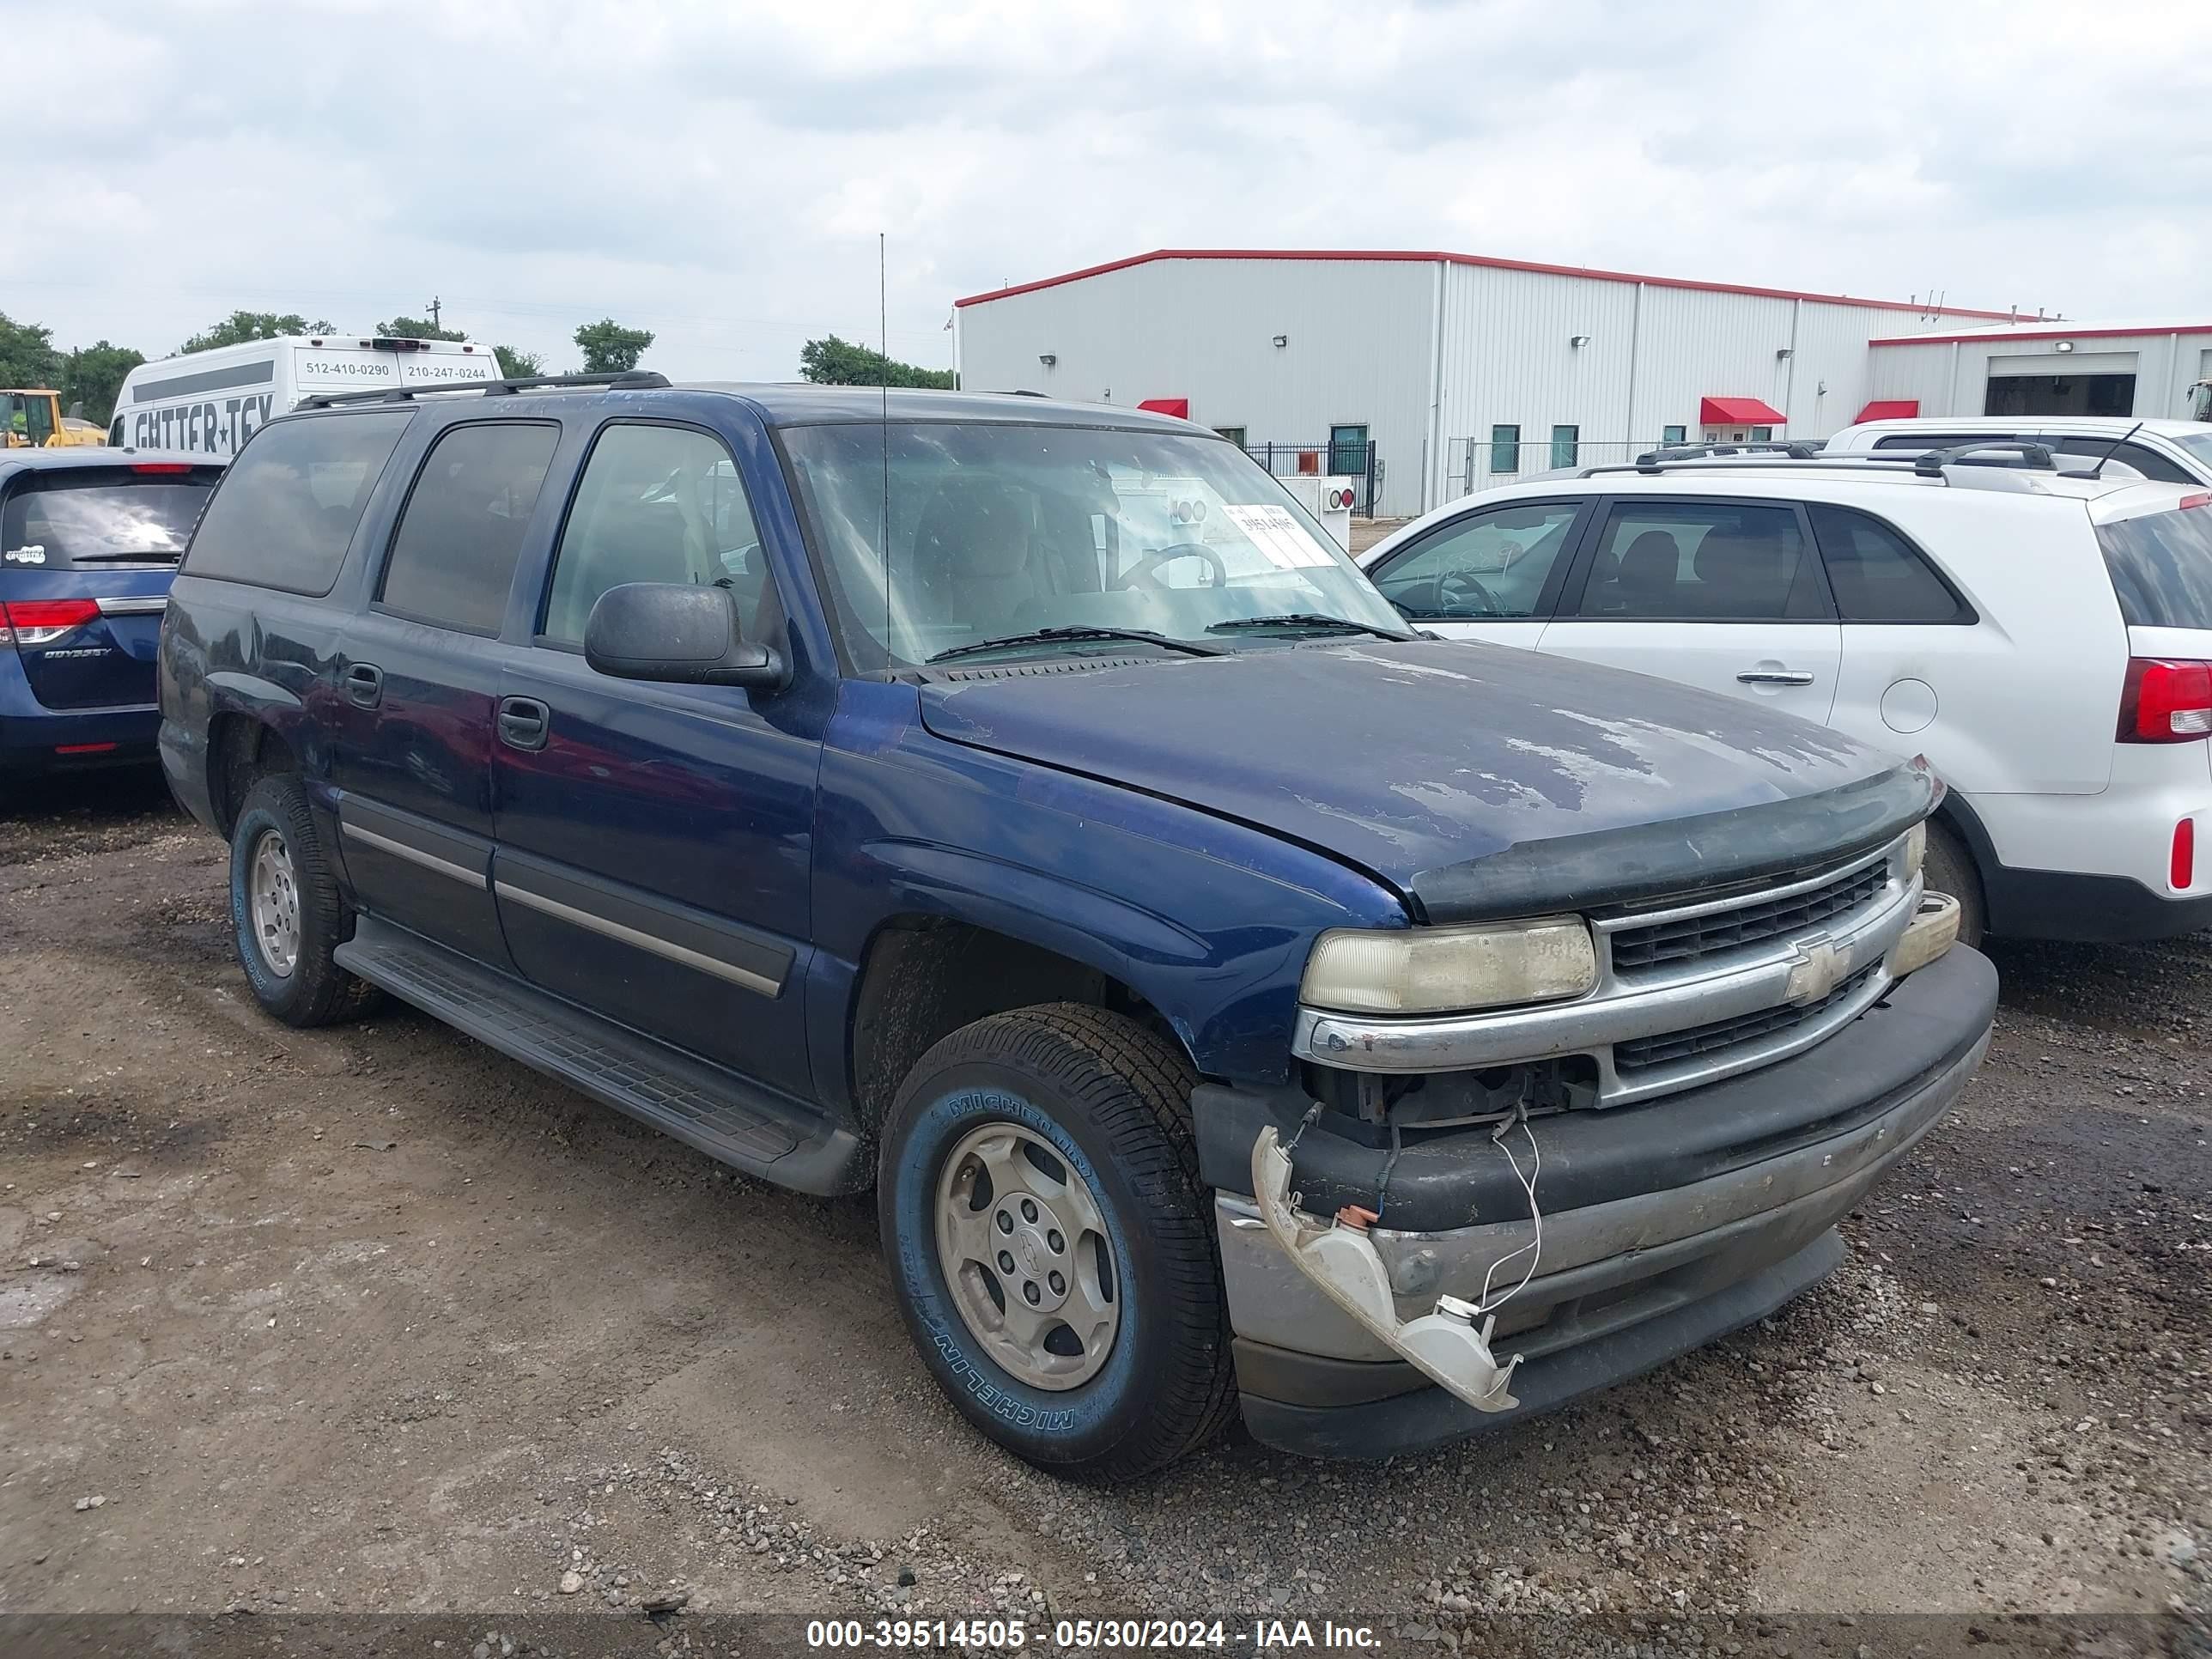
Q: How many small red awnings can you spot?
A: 3